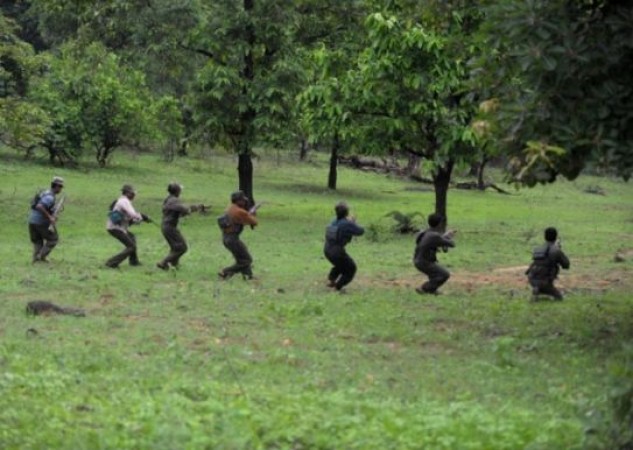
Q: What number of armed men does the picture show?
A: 7